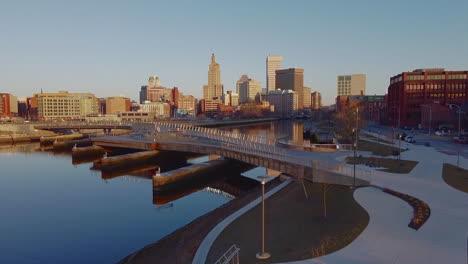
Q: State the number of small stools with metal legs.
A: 0